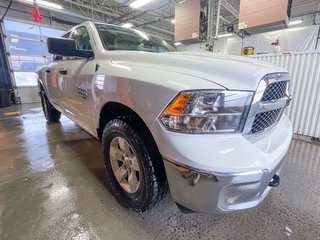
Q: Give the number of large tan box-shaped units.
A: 2